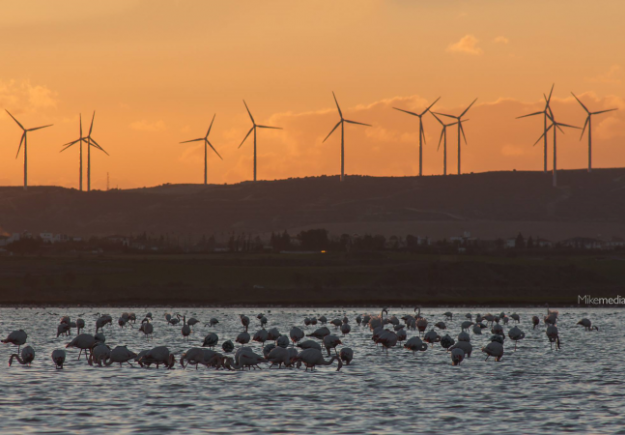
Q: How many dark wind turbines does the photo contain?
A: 12